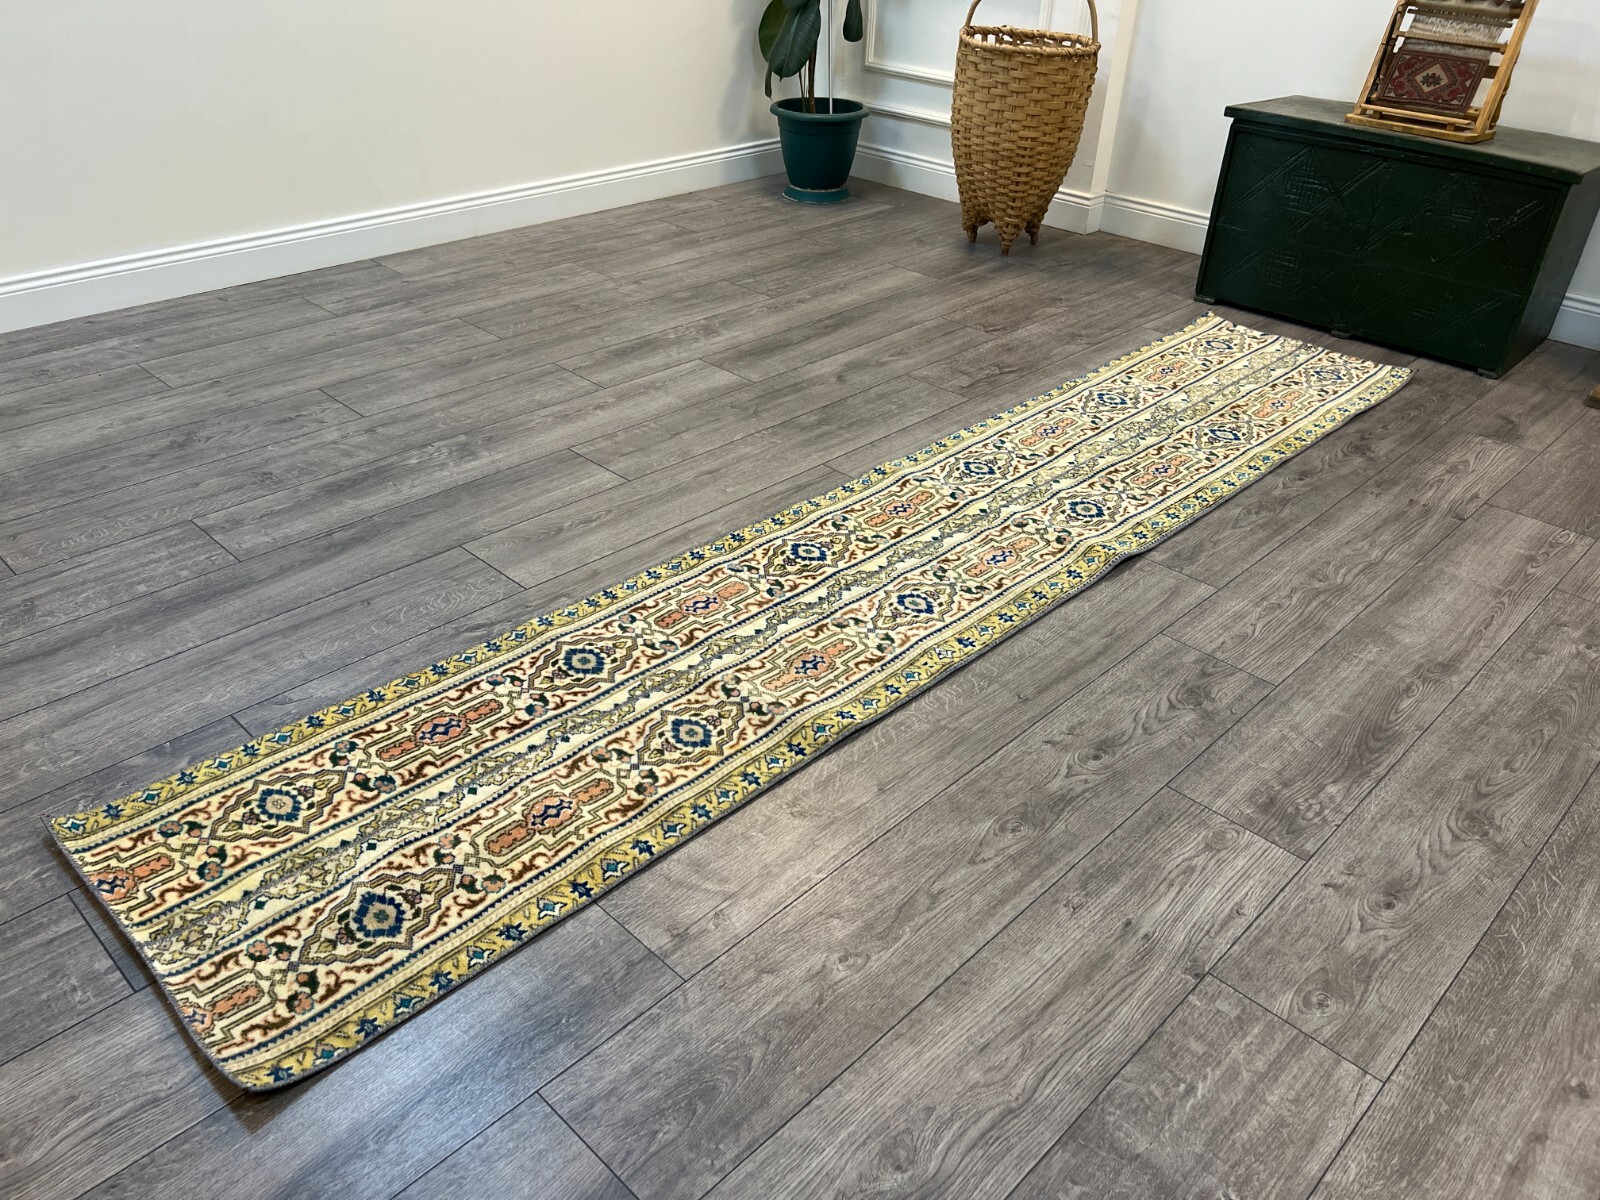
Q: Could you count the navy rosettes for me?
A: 12